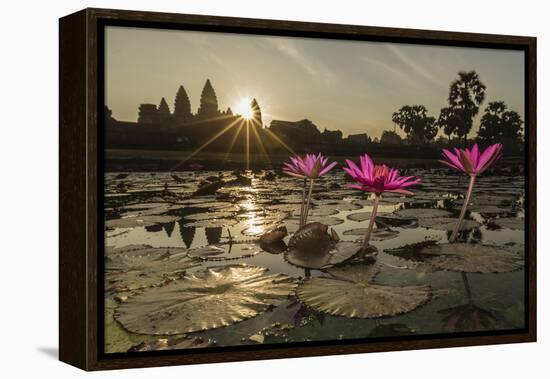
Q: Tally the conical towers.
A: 4